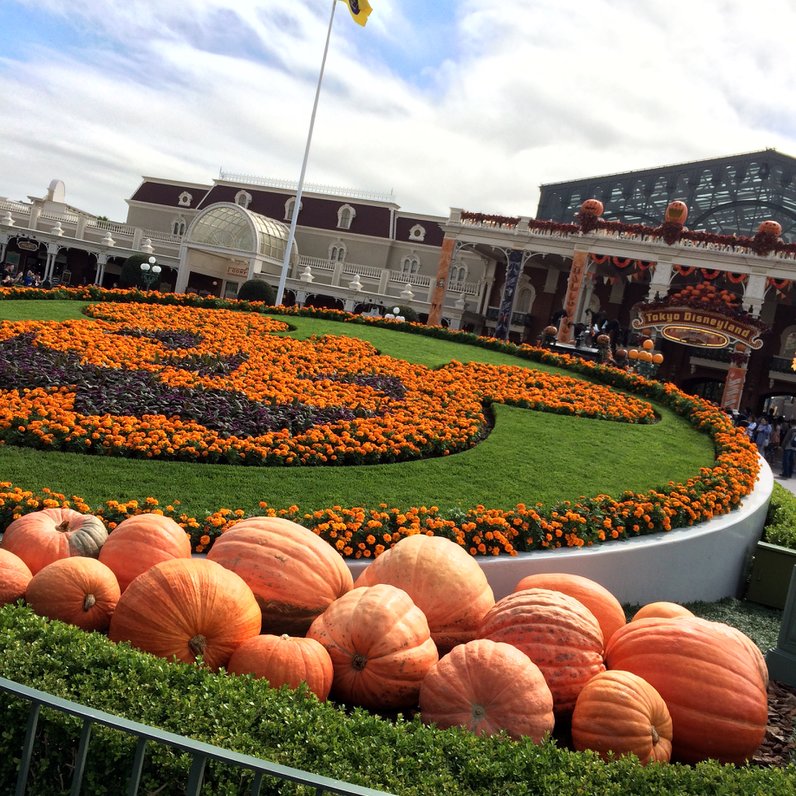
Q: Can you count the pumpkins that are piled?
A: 15